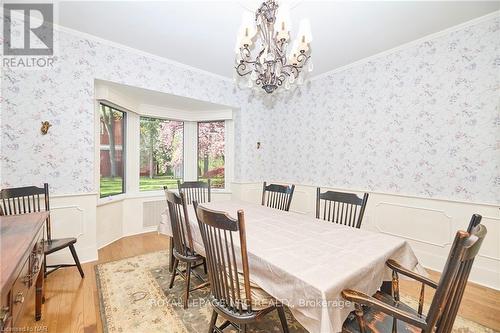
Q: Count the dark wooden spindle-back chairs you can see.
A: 7